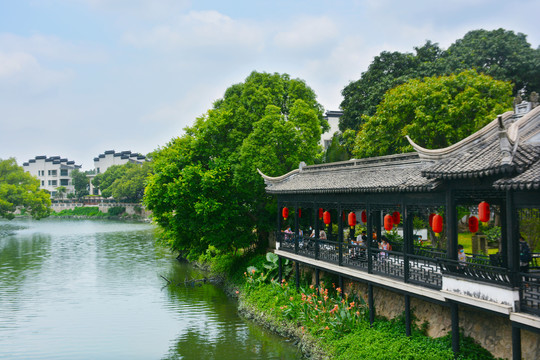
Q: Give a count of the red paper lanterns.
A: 13